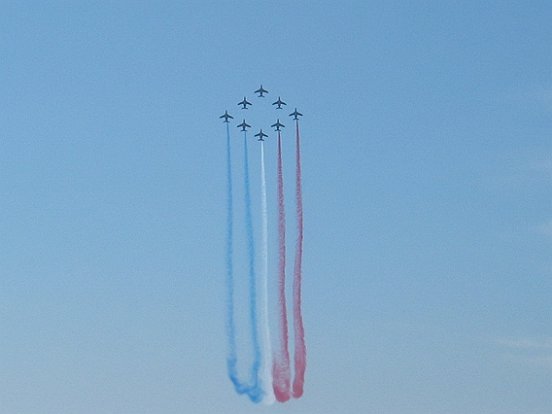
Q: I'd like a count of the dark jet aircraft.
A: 8